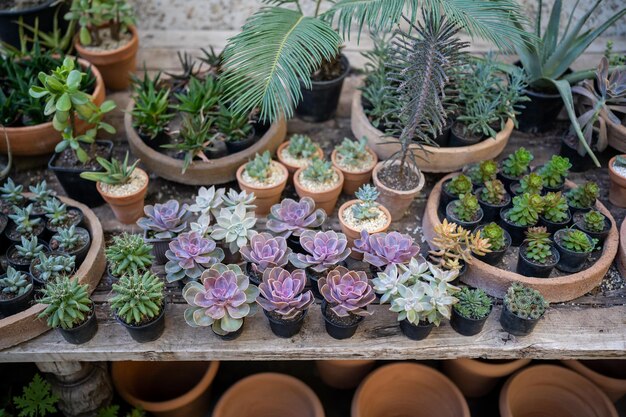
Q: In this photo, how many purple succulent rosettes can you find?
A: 9